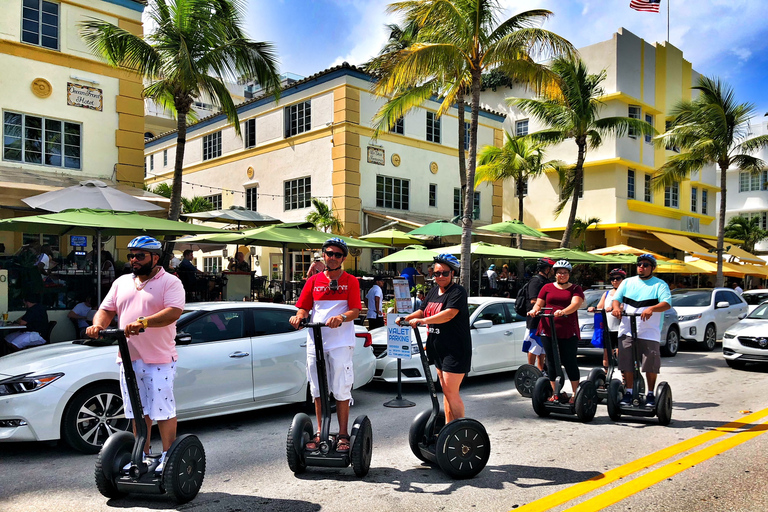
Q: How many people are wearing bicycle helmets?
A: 7